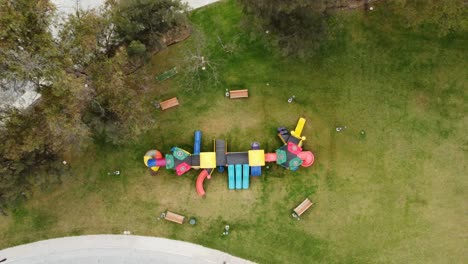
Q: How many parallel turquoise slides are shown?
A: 3